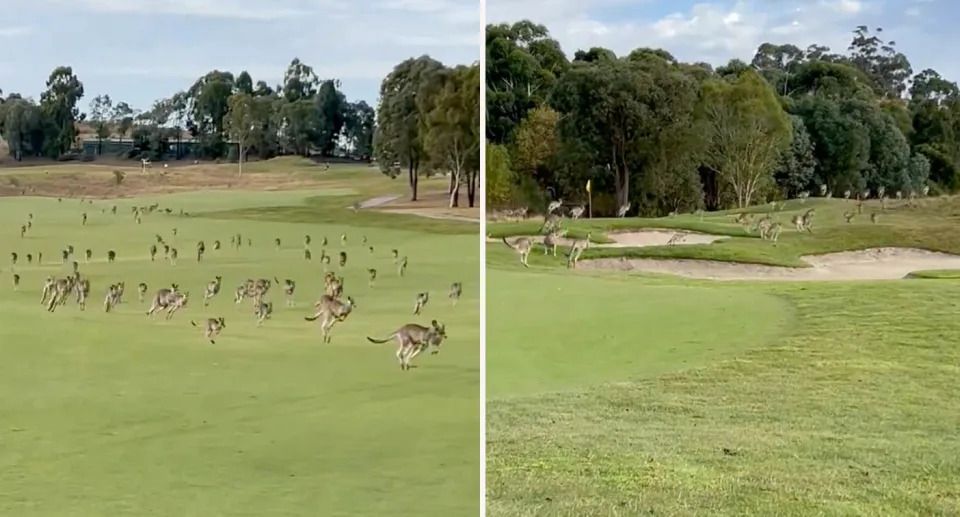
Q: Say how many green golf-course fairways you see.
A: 2